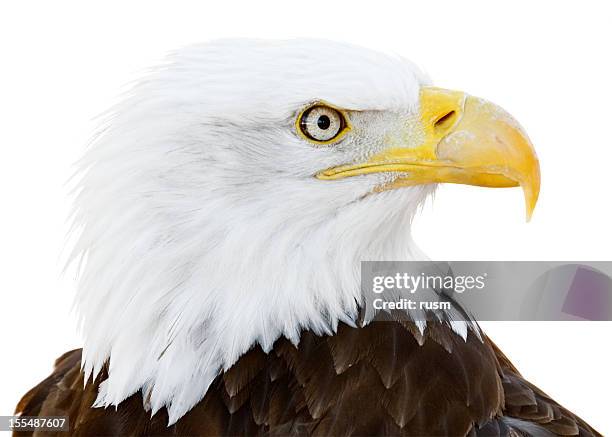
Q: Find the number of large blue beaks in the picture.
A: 0